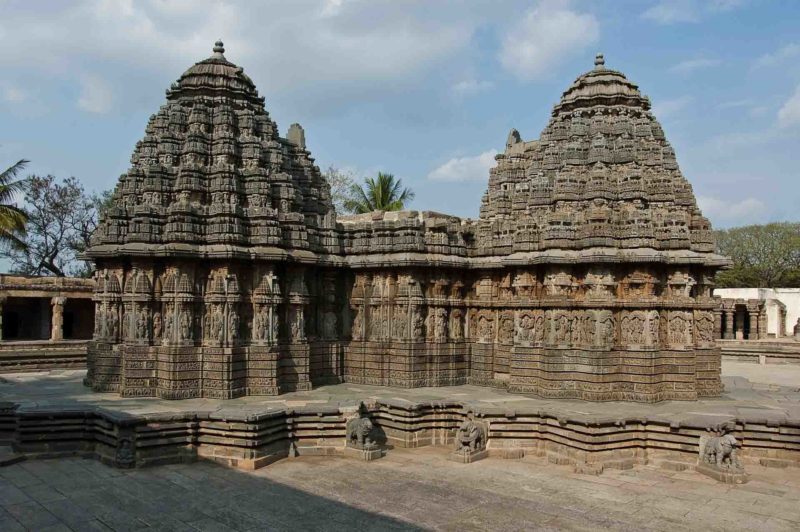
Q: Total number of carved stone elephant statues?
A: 3